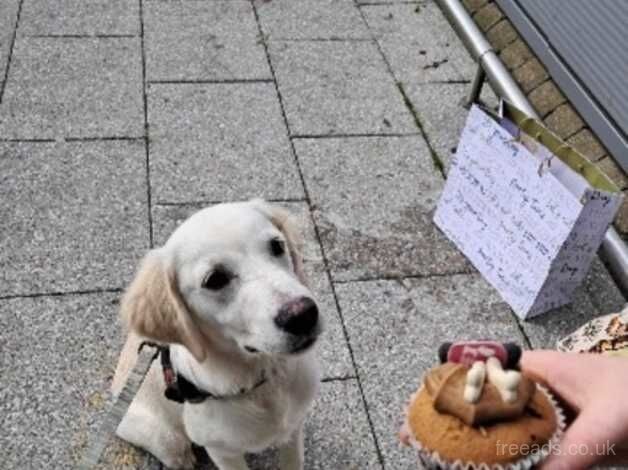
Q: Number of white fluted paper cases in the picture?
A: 1